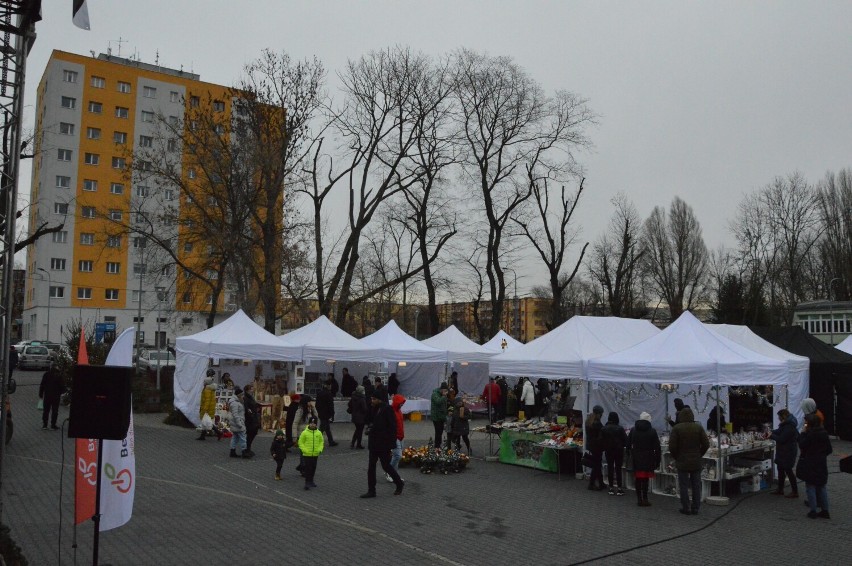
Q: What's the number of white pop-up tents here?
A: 9